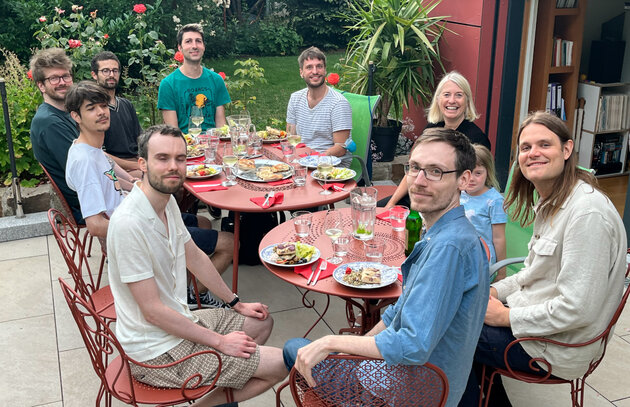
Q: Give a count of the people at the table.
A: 10